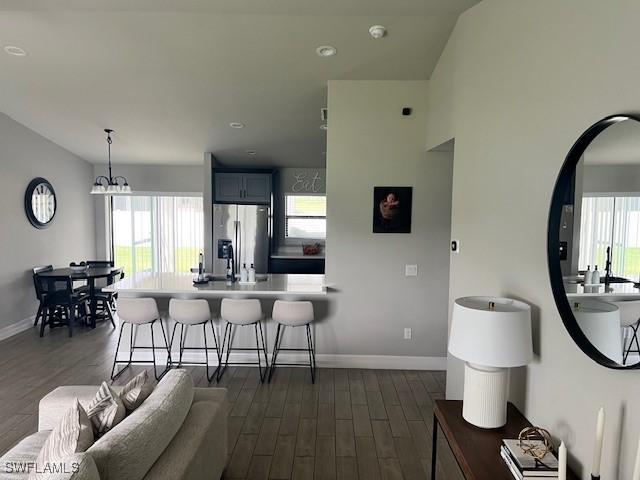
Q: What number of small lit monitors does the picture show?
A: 1